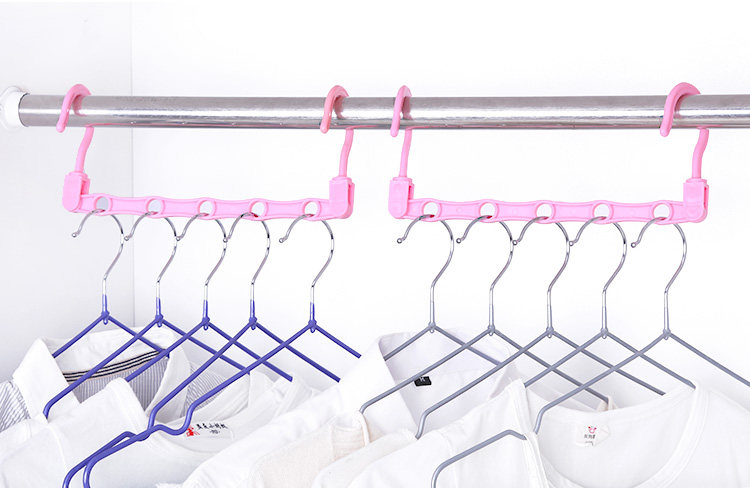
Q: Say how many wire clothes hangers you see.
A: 10